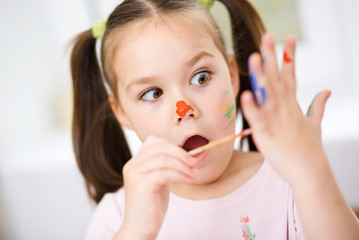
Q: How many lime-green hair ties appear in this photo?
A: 2